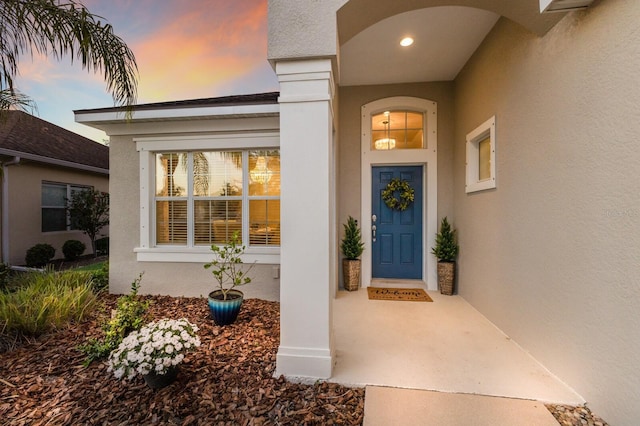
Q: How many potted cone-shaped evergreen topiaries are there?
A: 2